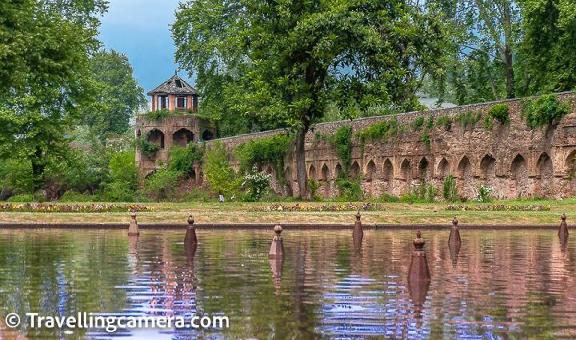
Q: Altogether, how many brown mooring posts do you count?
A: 7